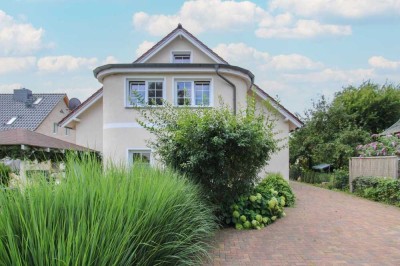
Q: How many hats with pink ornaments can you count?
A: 0